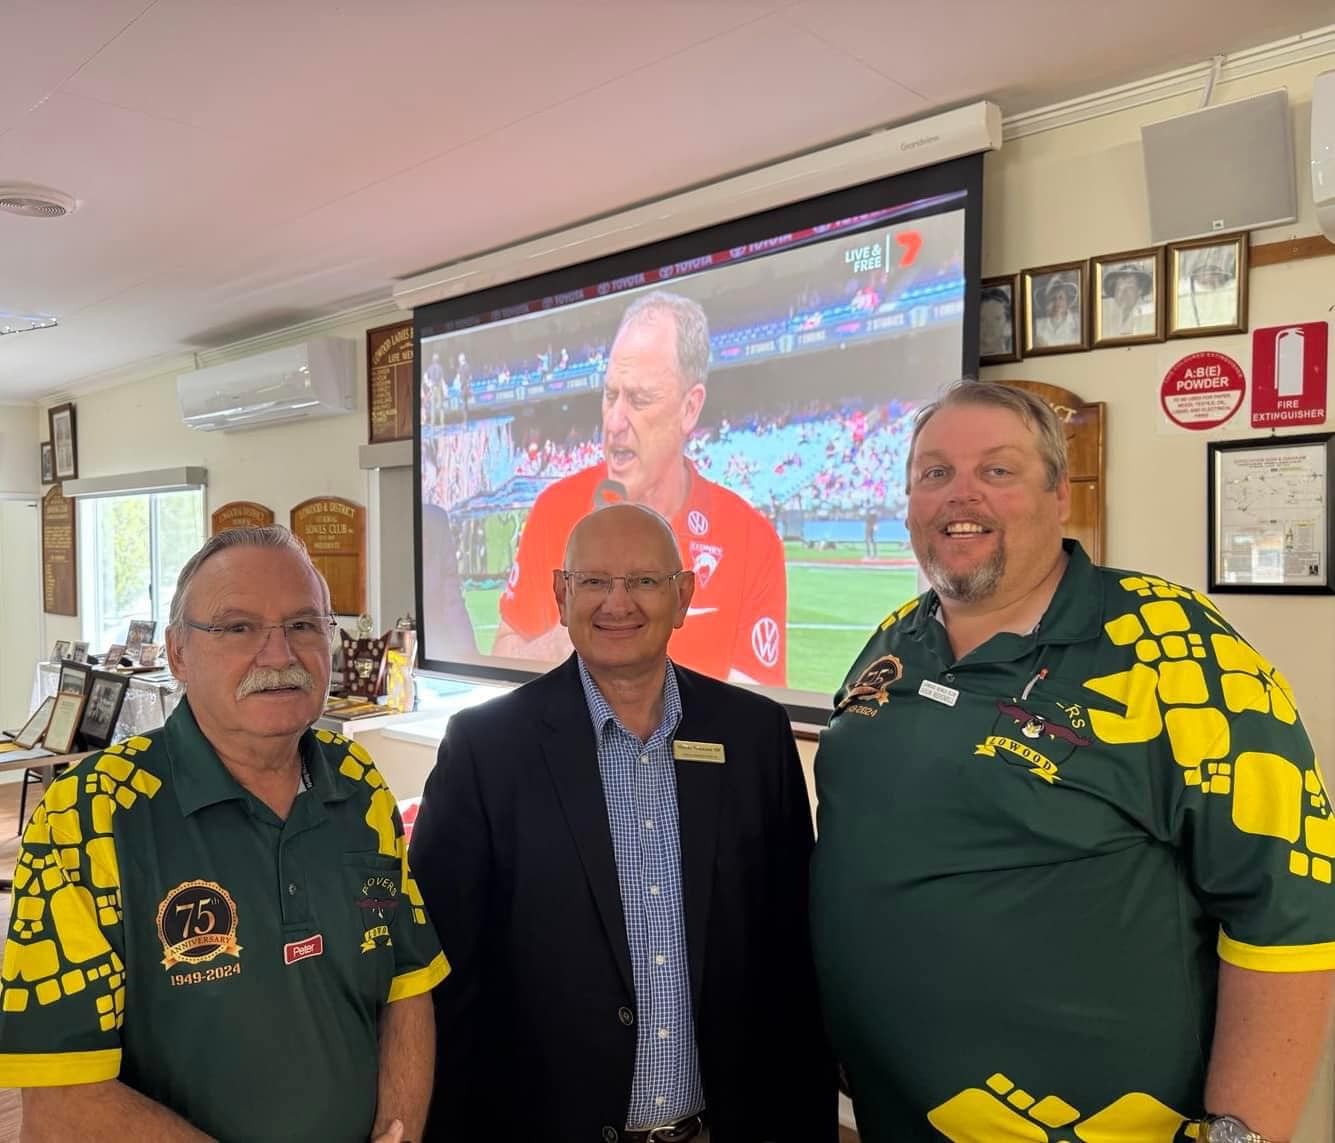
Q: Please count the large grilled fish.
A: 0